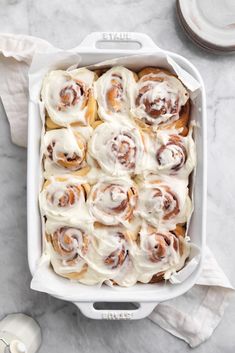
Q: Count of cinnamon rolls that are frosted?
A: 12